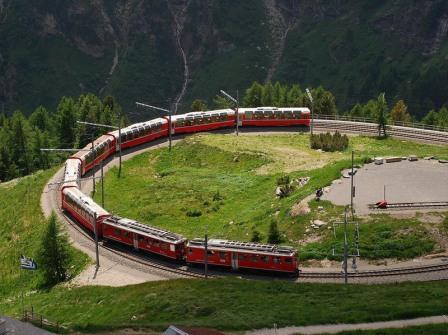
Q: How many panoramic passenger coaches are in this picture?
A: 6